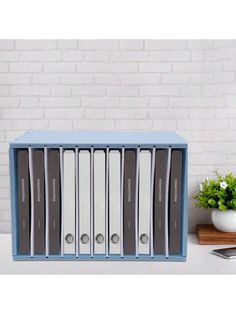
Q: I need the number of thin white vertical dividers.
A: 10